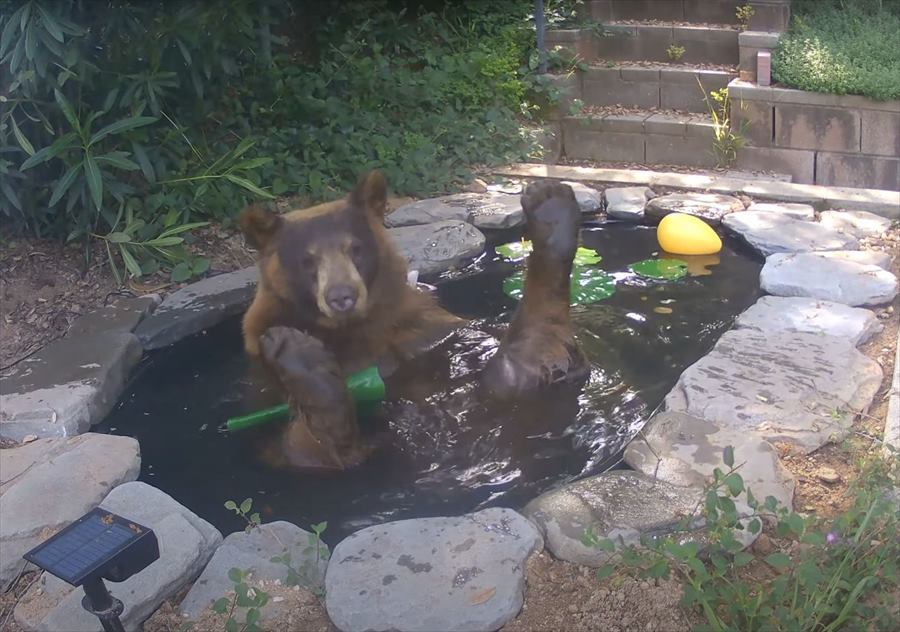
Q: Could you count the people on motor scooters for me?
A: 0